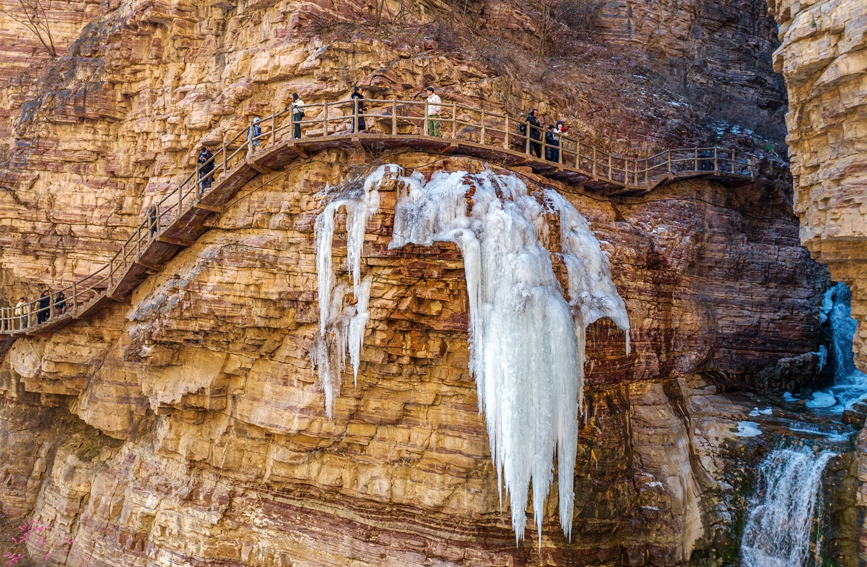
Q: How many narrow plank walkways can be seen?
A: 1